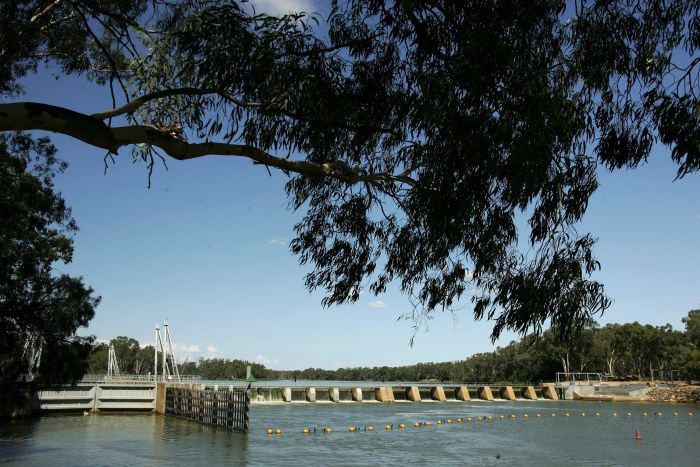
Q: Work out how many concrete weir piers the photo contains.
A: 12